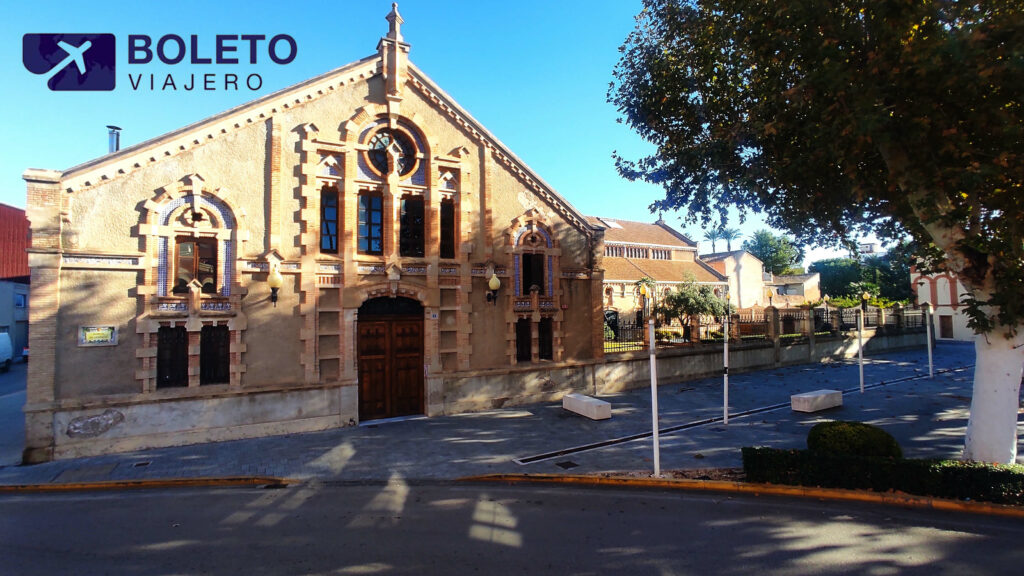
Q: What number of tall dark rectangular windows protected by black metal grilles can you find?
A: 4